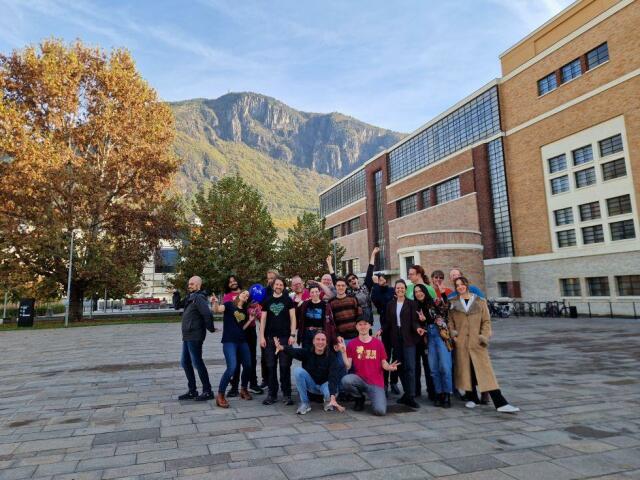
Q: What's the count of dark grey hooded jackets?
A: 1